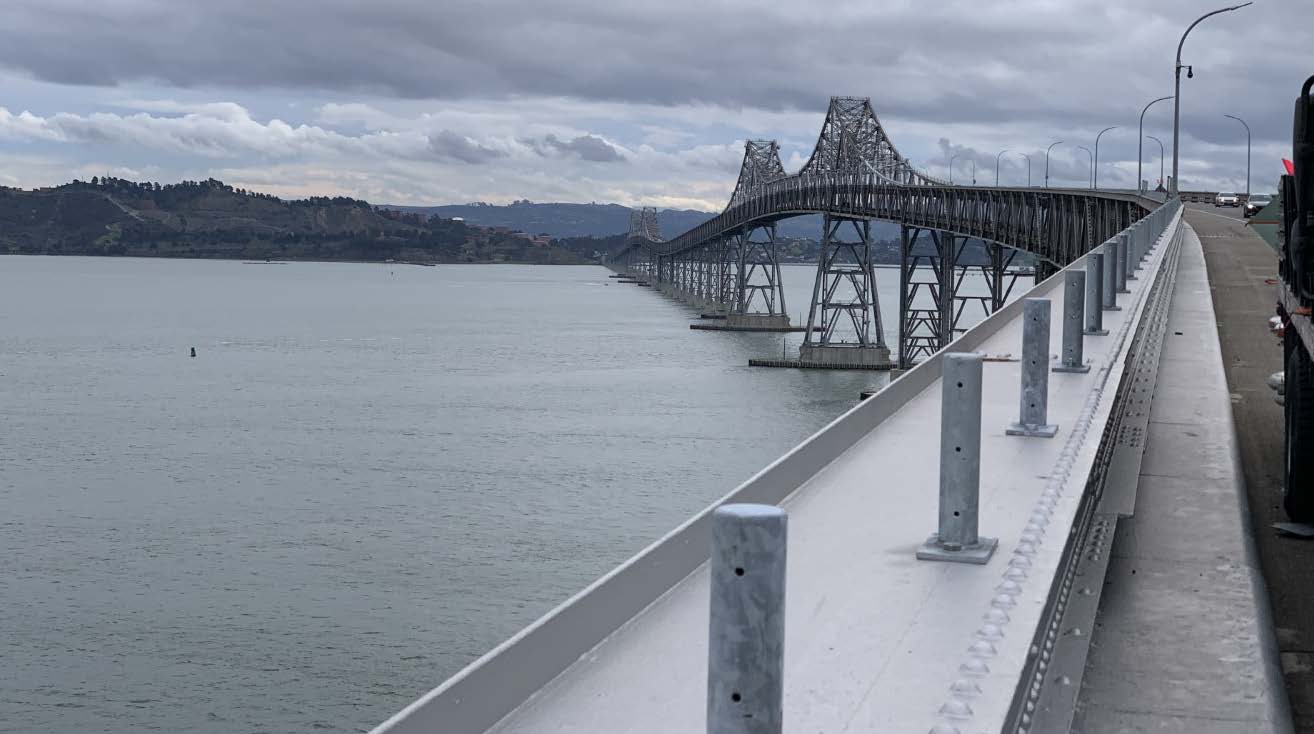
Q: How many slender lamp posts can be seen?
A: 11